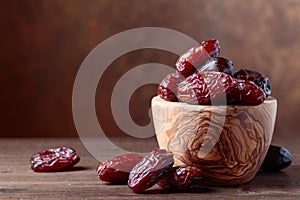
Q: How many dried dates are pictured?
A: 11